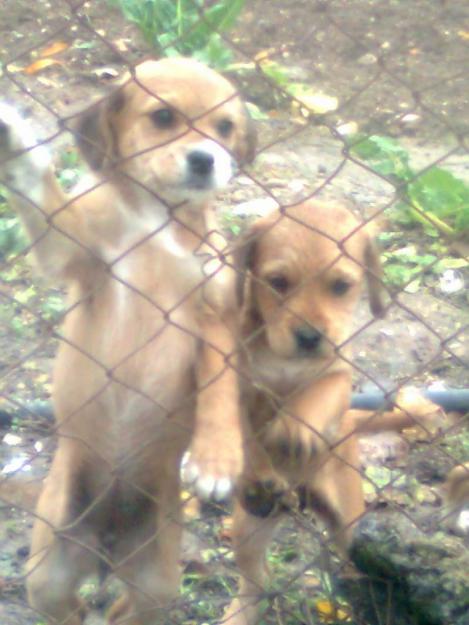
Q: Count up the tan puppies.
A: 2